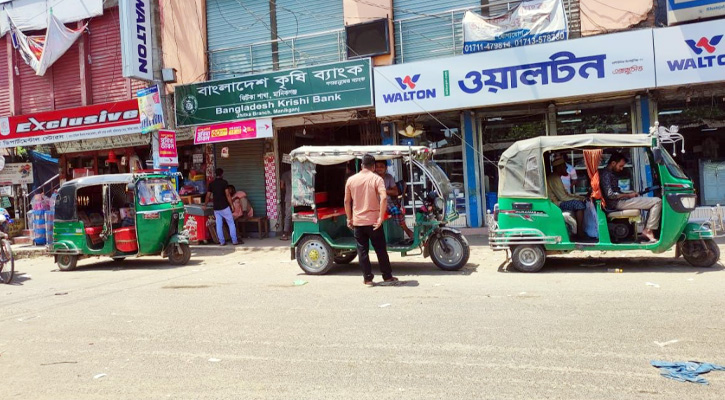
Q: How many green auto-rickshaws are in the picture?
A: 3